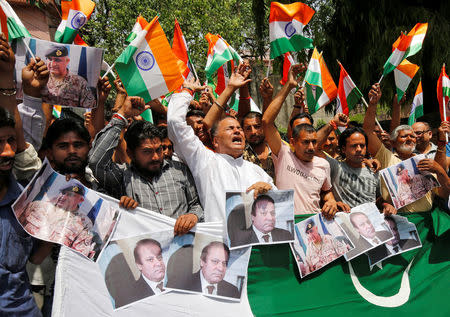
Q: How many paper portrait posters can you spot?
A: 9